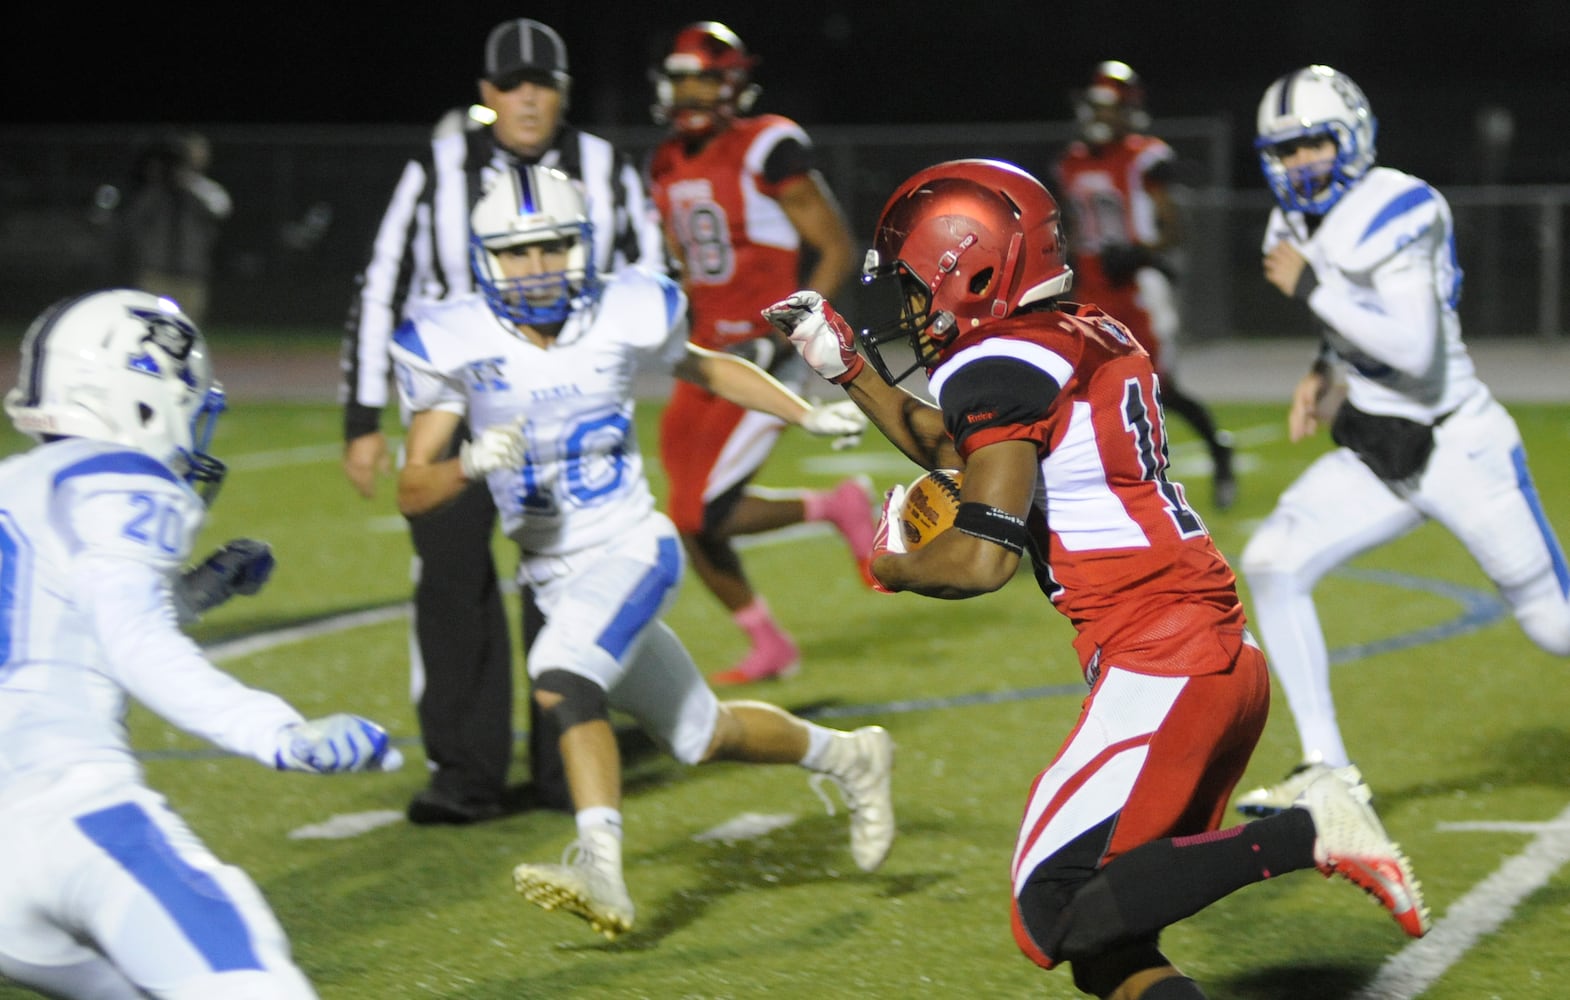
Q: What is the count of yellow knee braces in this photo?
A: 0